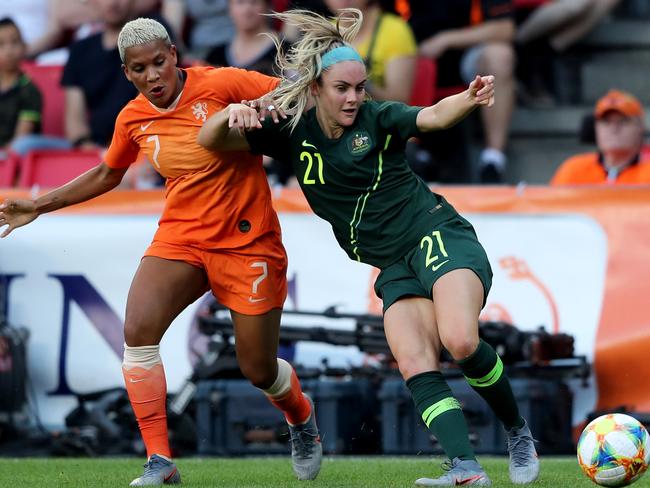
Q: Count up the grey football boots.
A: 4